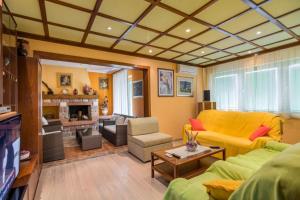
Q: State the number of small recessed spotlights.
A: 6